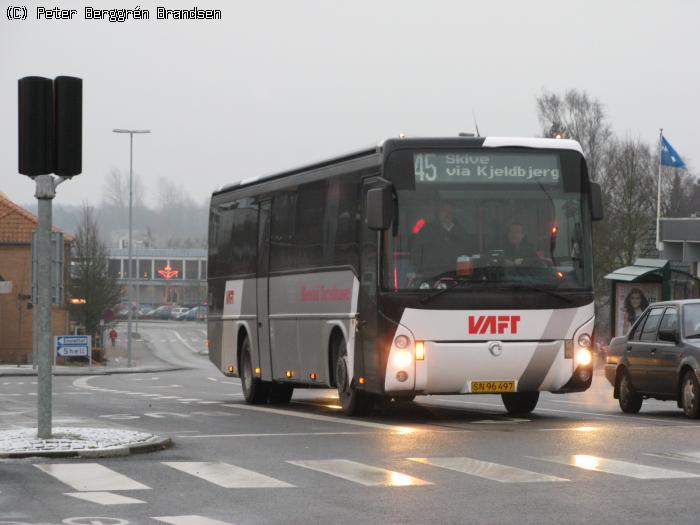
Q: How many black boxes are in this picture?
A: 2